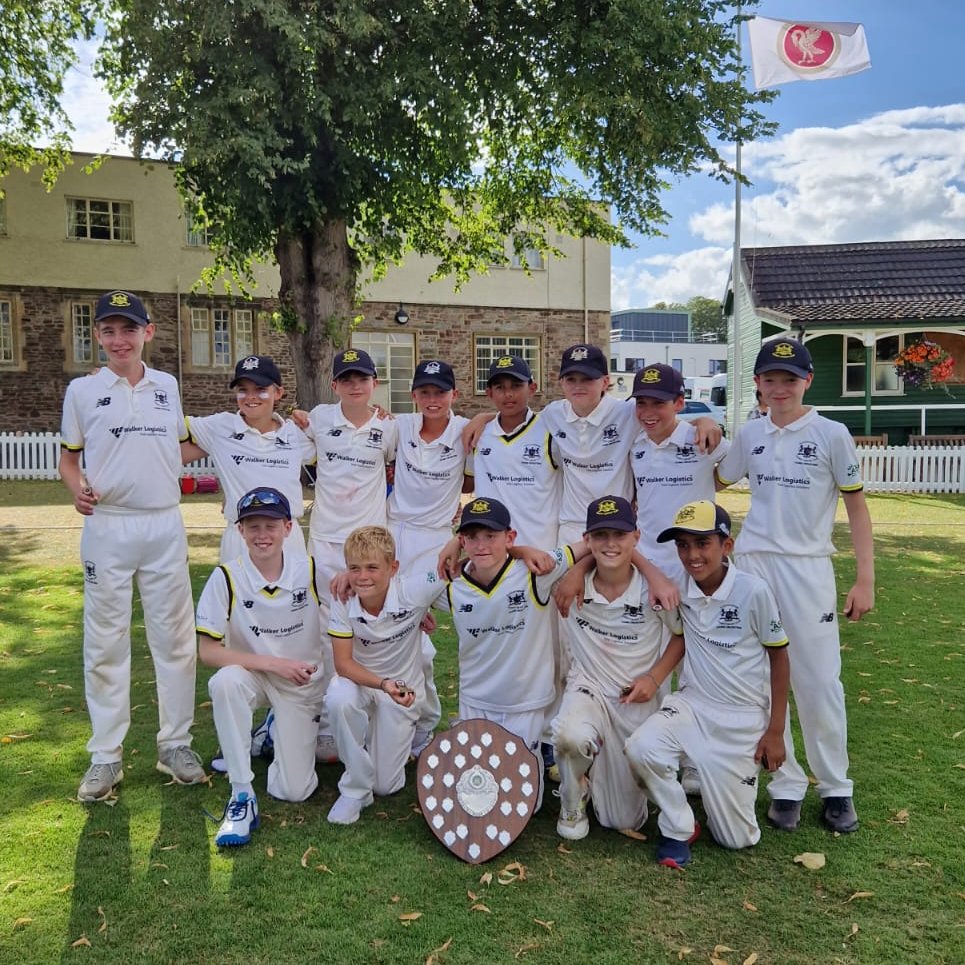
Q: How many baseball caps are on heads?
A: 12